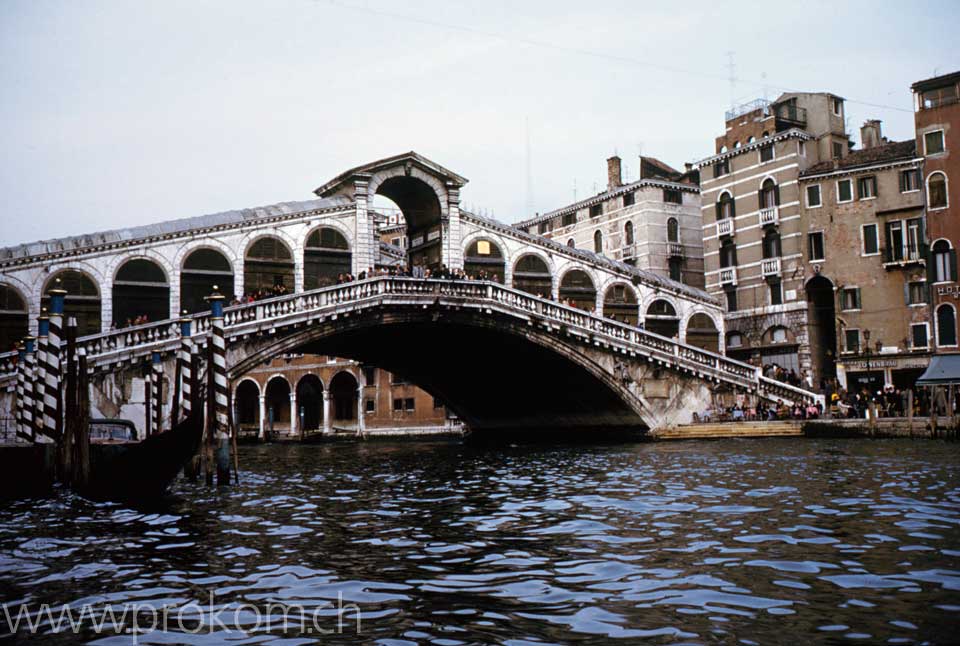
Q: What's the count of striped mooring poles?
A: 7